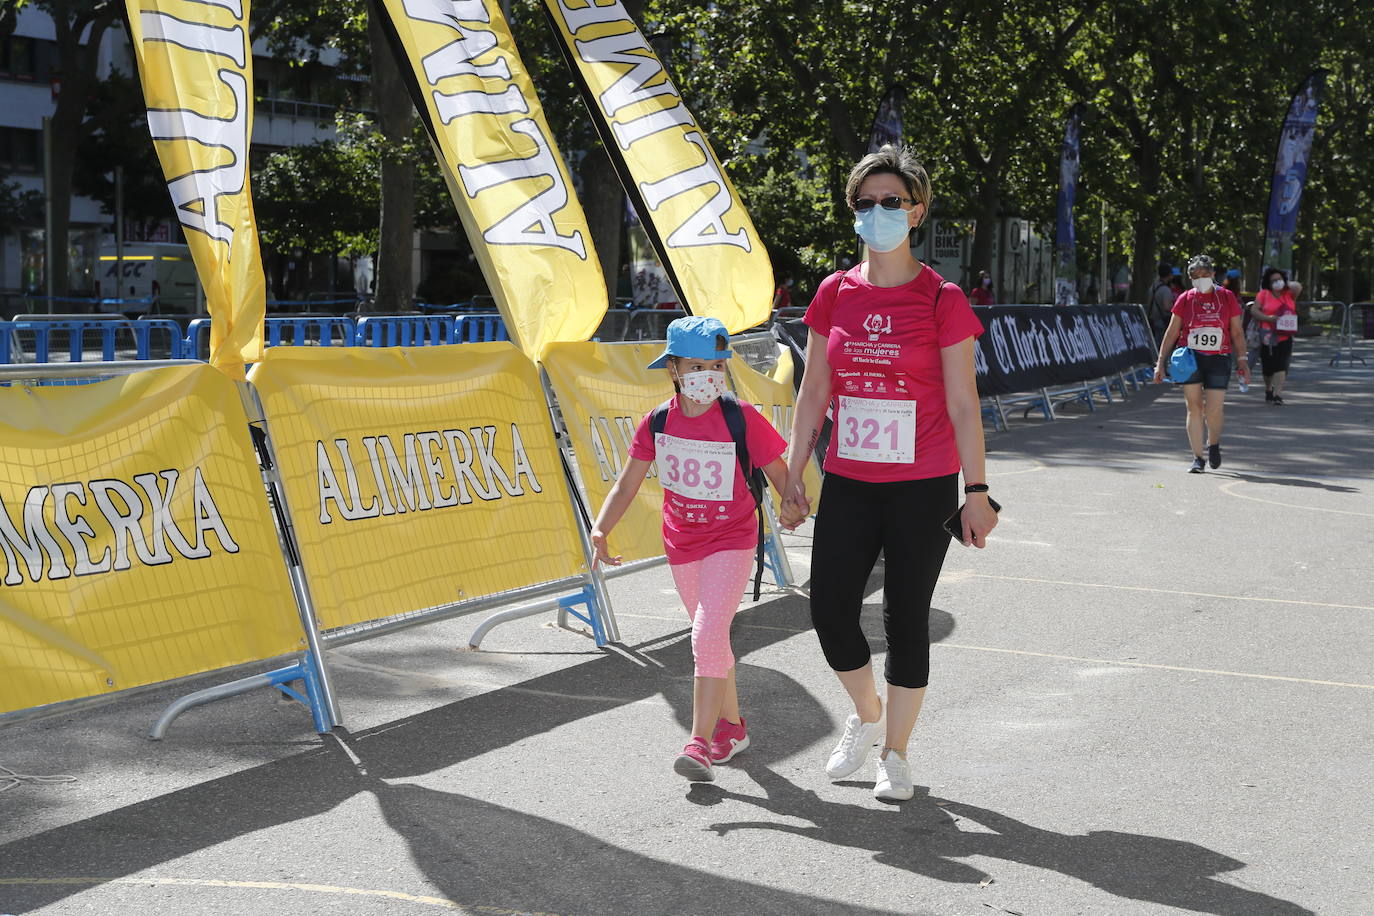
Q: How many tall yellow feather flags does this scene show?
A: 3